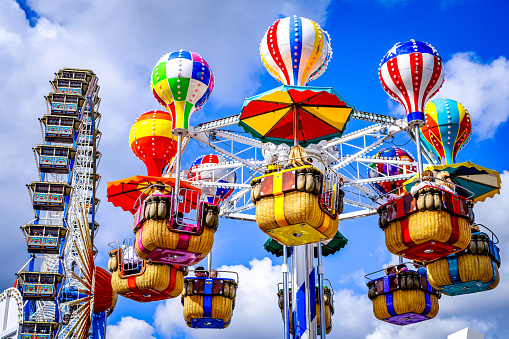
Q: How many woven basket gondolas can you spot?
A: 8